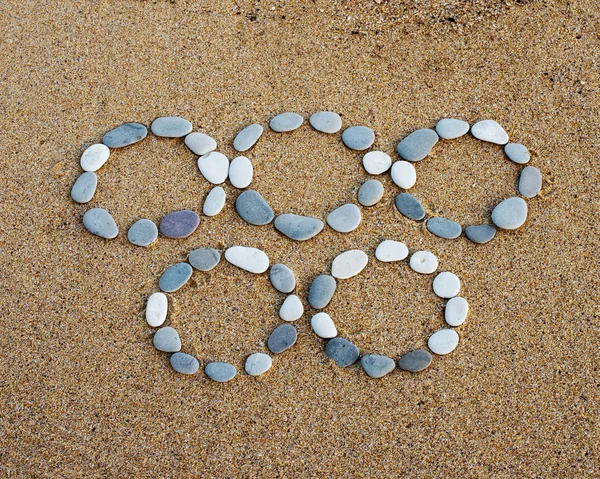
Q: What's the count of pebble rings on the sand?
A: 5